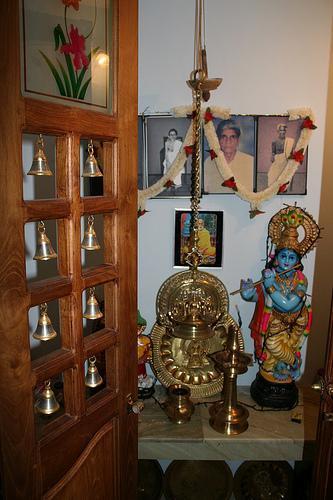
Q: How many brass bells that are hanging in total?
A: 8